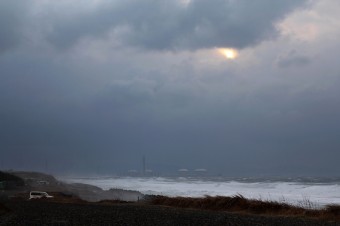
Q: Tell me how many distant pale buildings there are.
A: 4